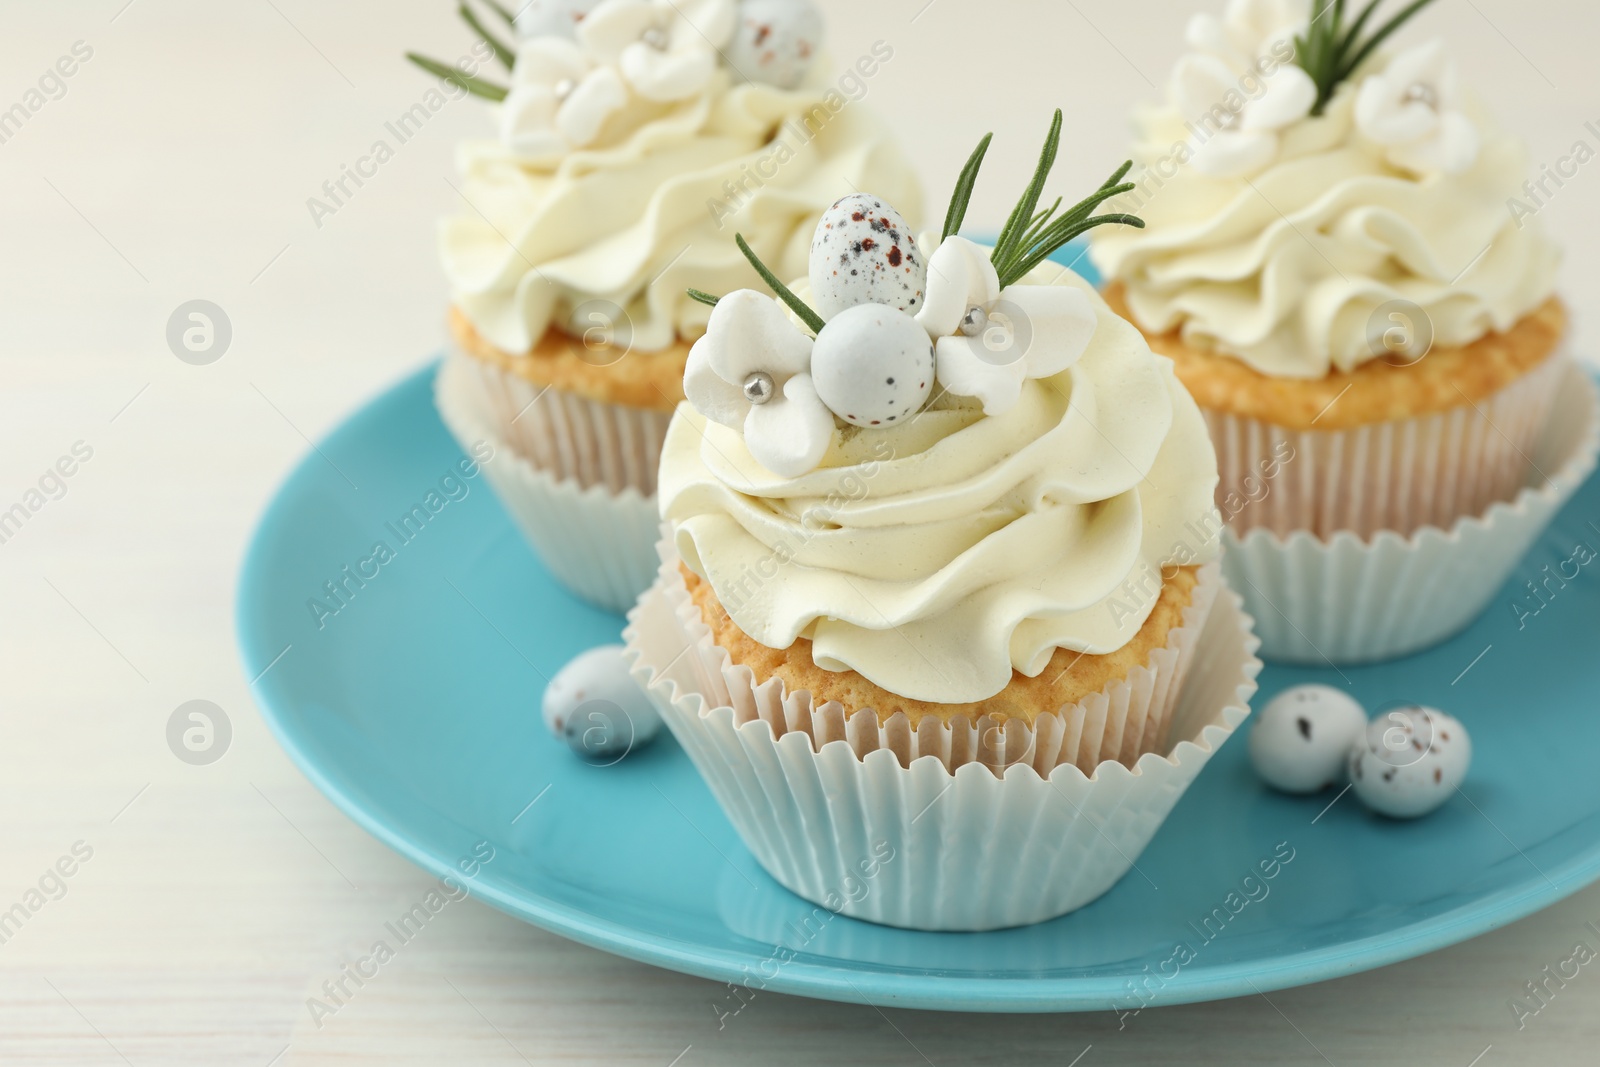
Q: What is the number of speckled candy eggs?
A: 7